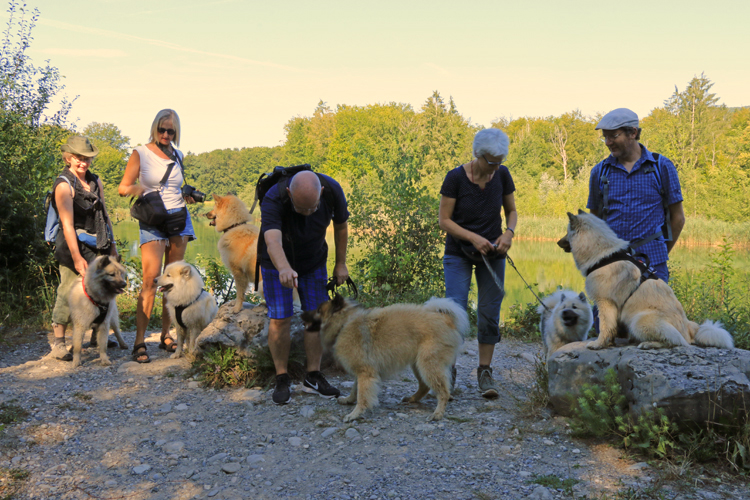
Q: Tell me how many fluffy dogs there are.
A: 6